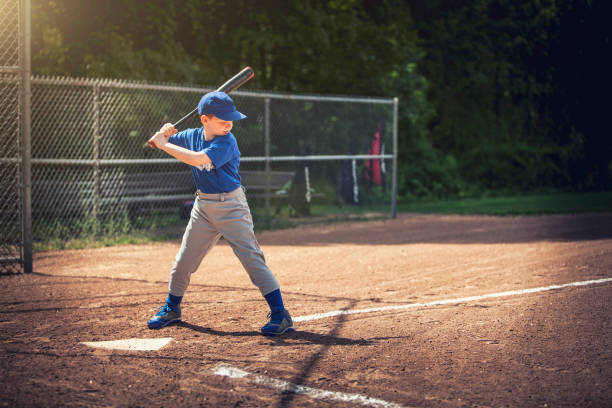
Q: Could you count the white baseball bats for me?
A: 0